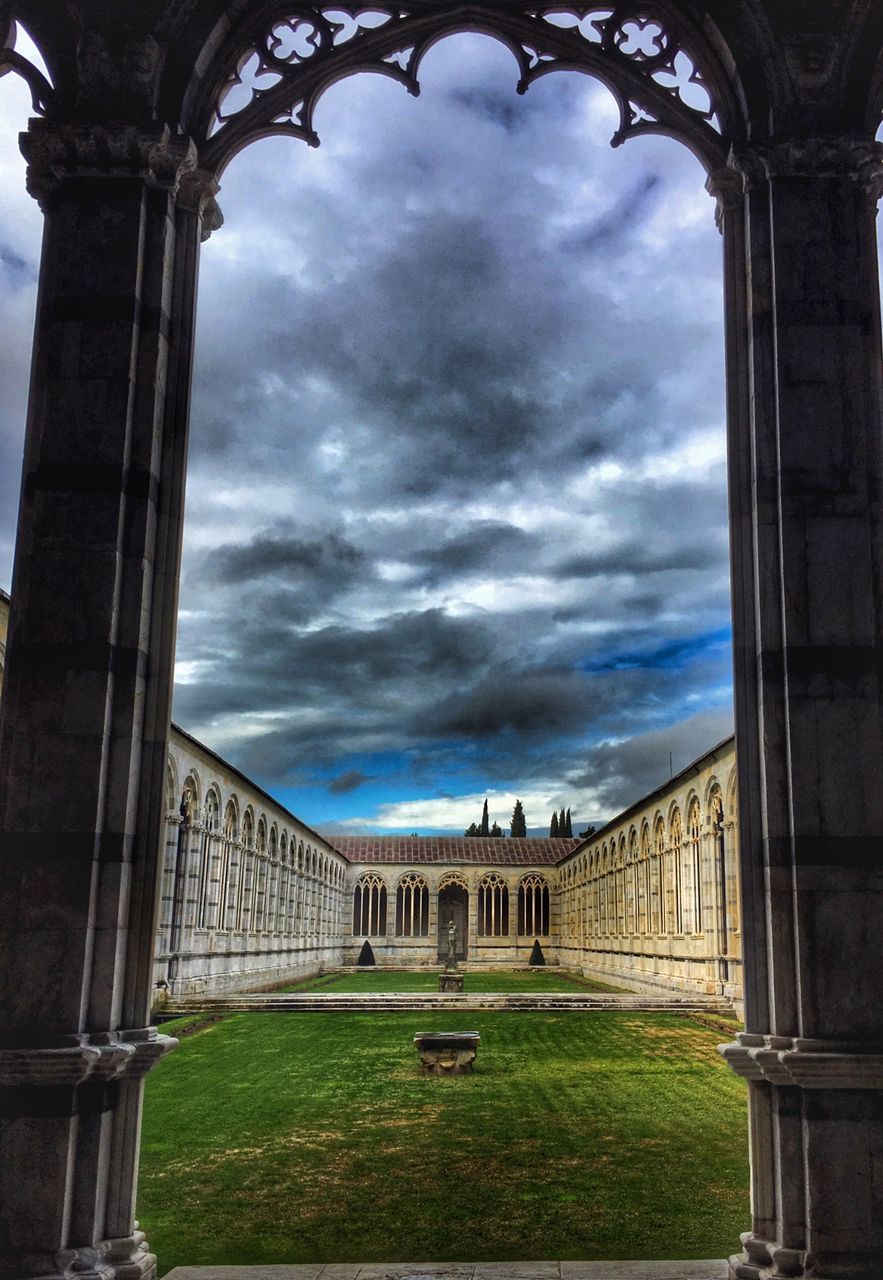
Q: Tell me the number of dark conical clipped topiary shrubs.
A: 2